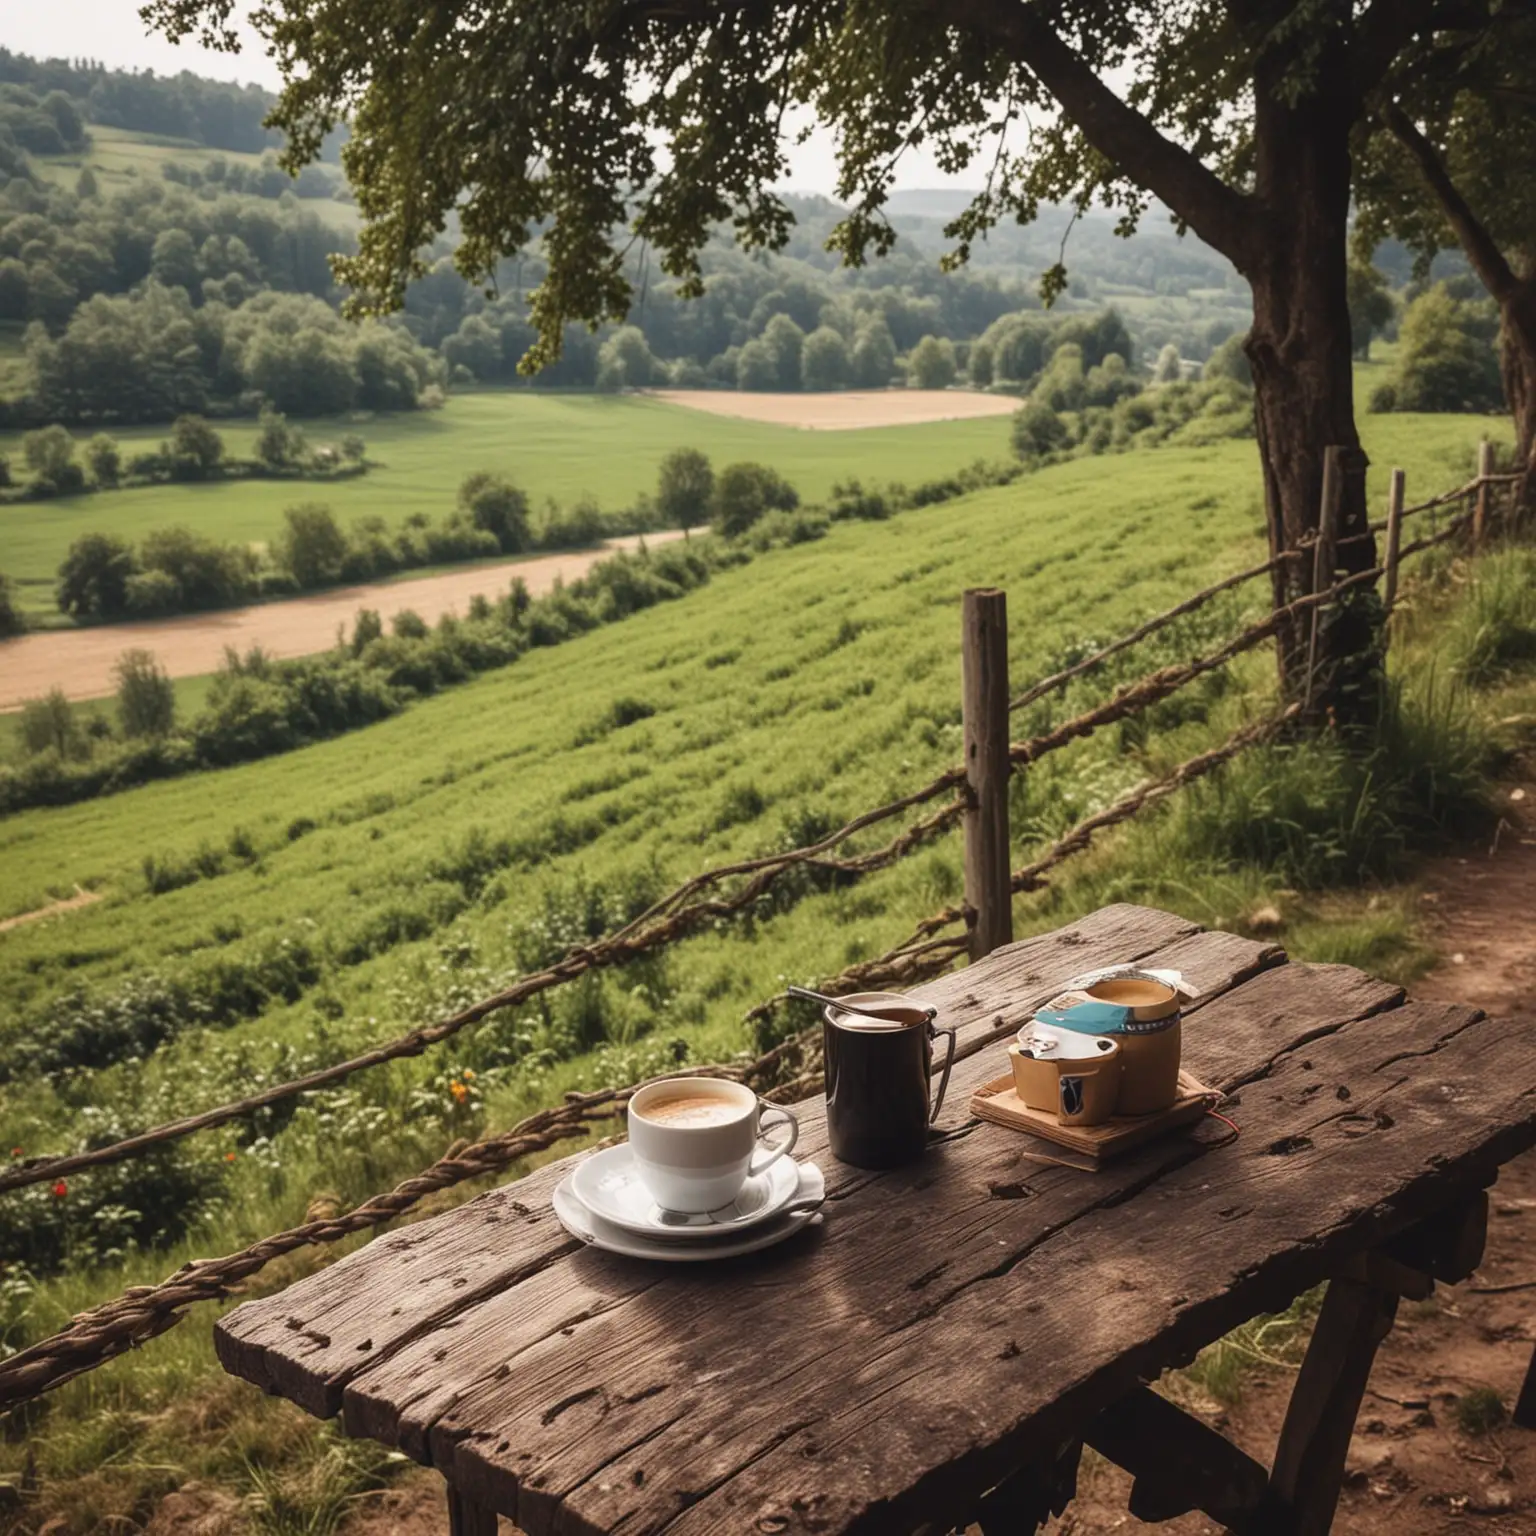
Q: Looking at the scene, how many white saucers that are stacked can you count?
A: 2